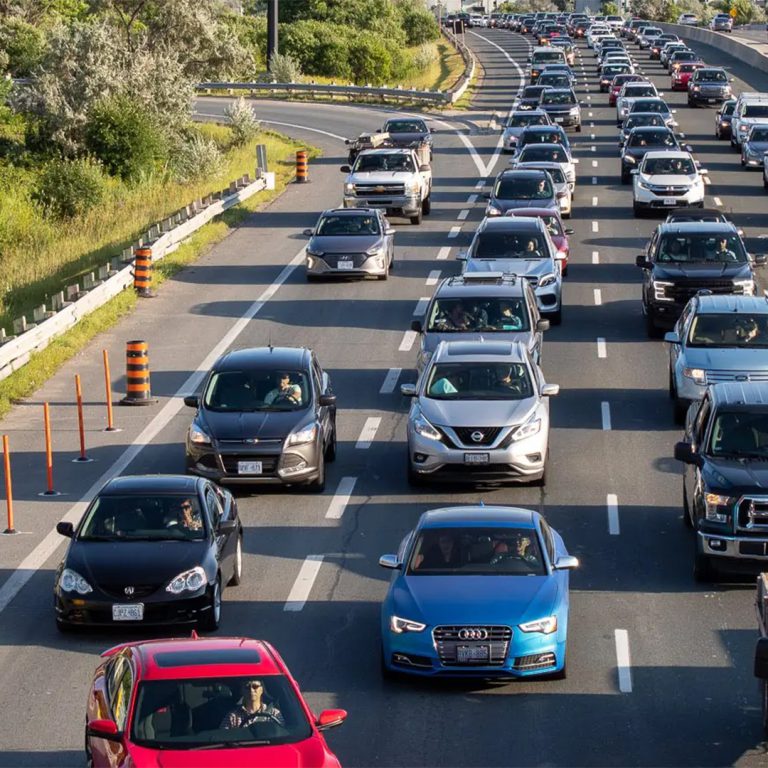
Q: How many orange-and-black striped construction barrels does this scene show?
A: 3